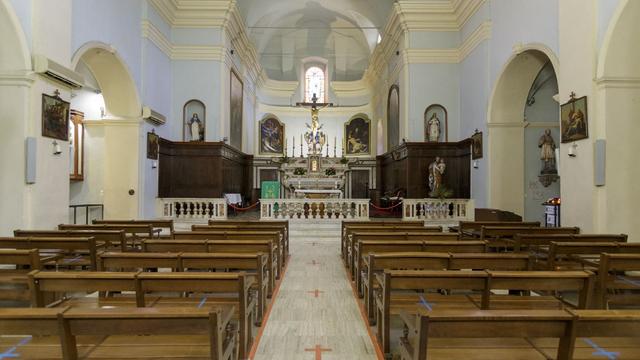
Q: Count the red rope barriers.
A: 2